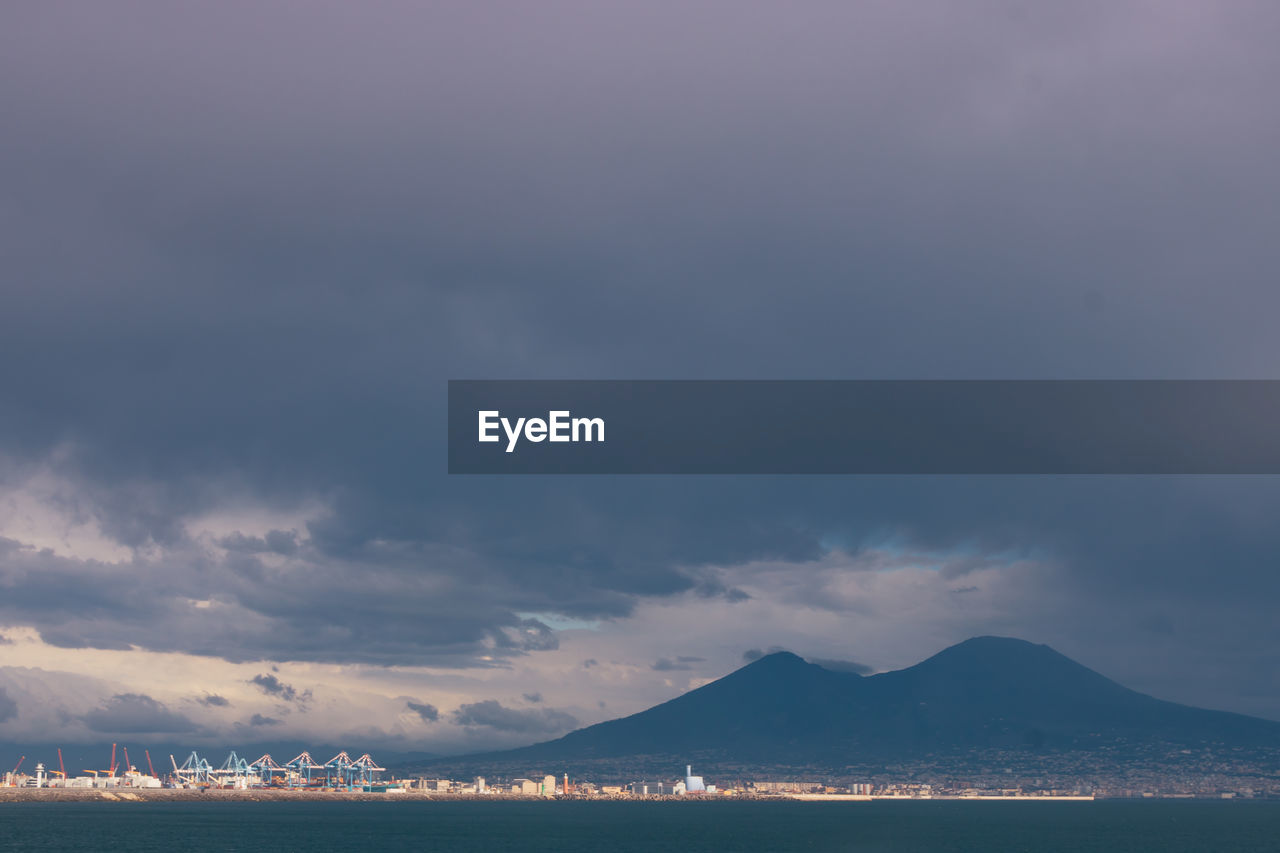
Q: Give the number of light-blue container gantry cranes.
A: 6